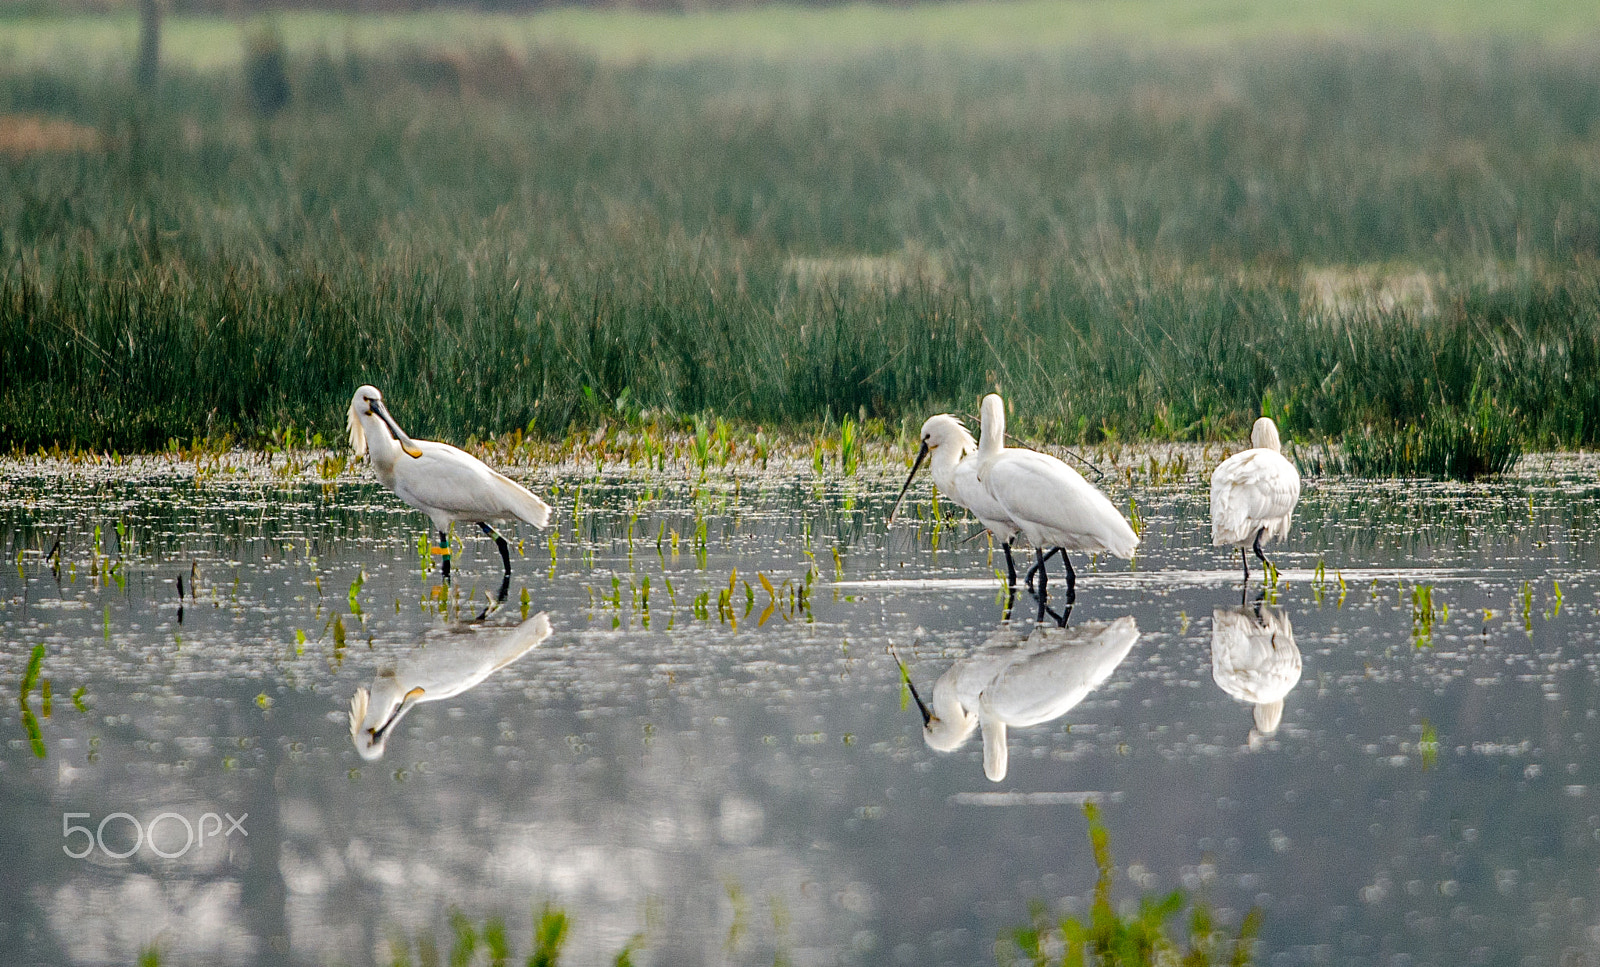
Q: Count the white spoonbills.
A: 4